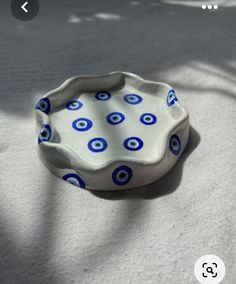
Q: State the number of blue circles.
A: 14